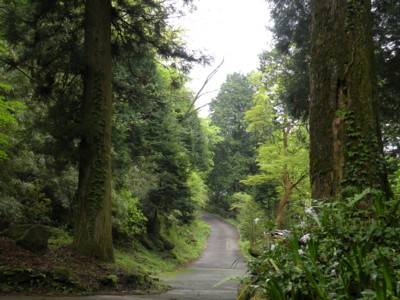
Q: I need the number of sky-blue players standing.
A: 0